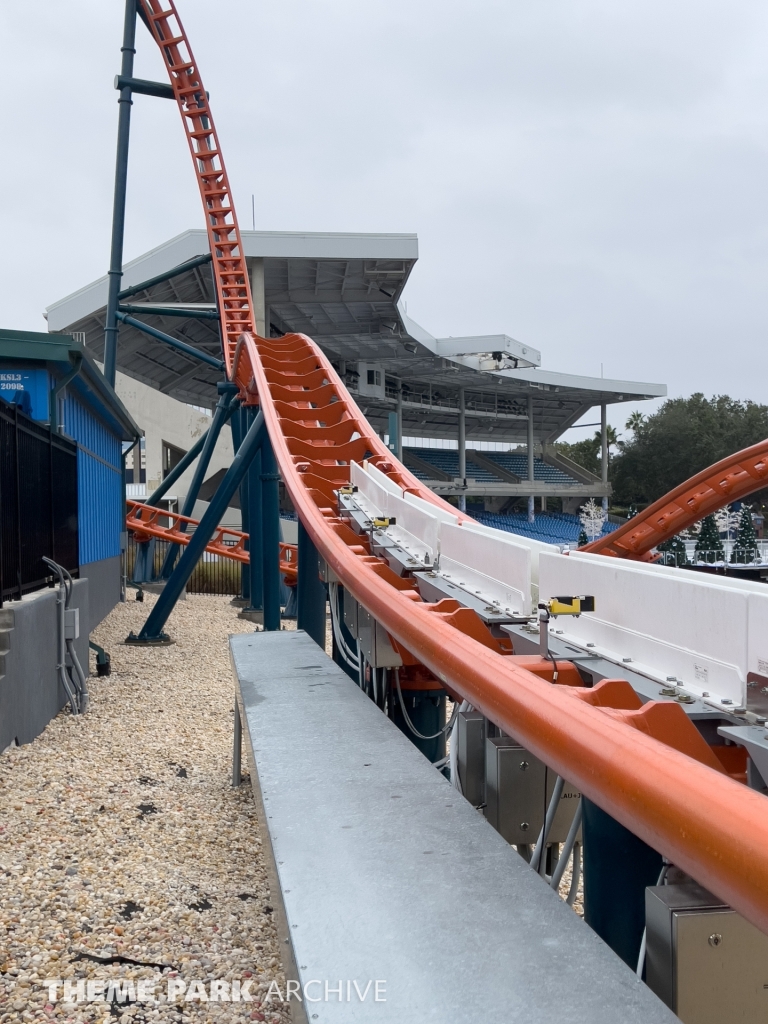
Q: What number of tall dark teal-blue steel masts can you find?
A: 1